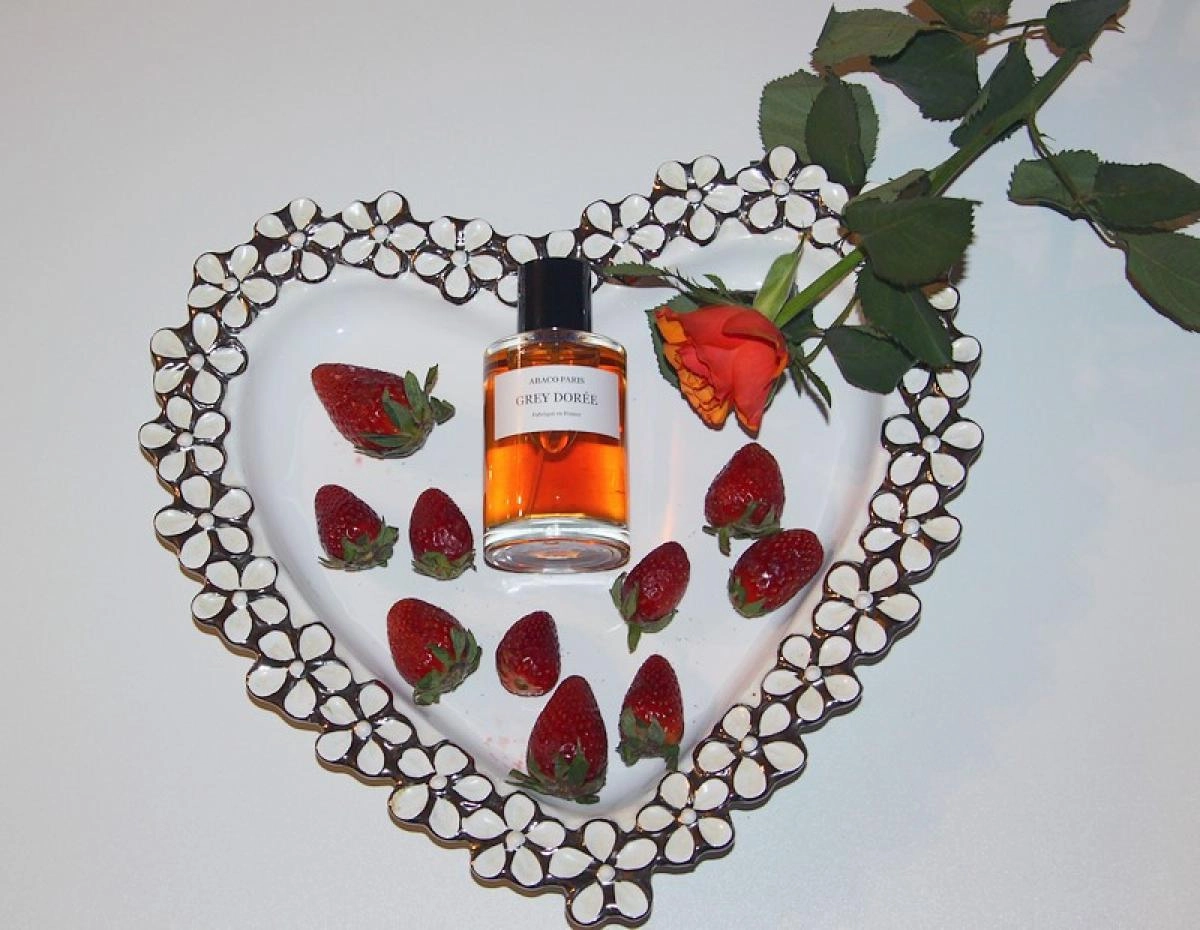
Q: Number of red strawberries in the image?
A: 10